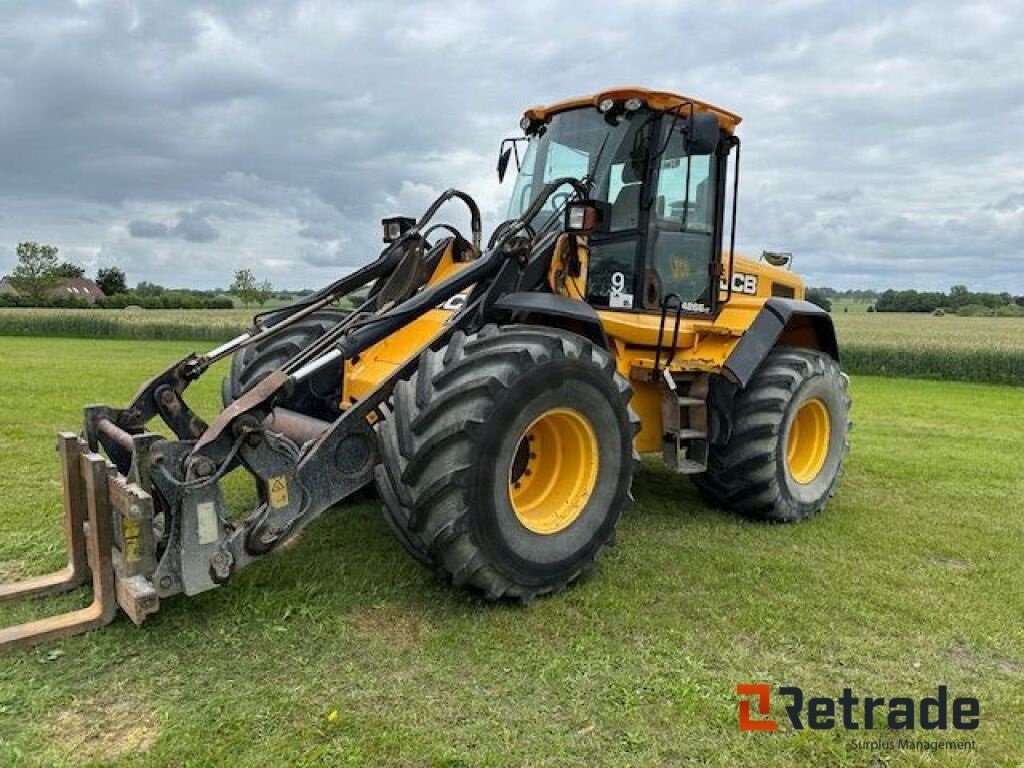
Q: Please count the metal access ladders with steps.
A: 1